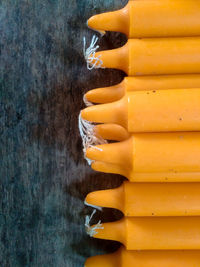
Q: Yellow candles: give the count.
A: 10